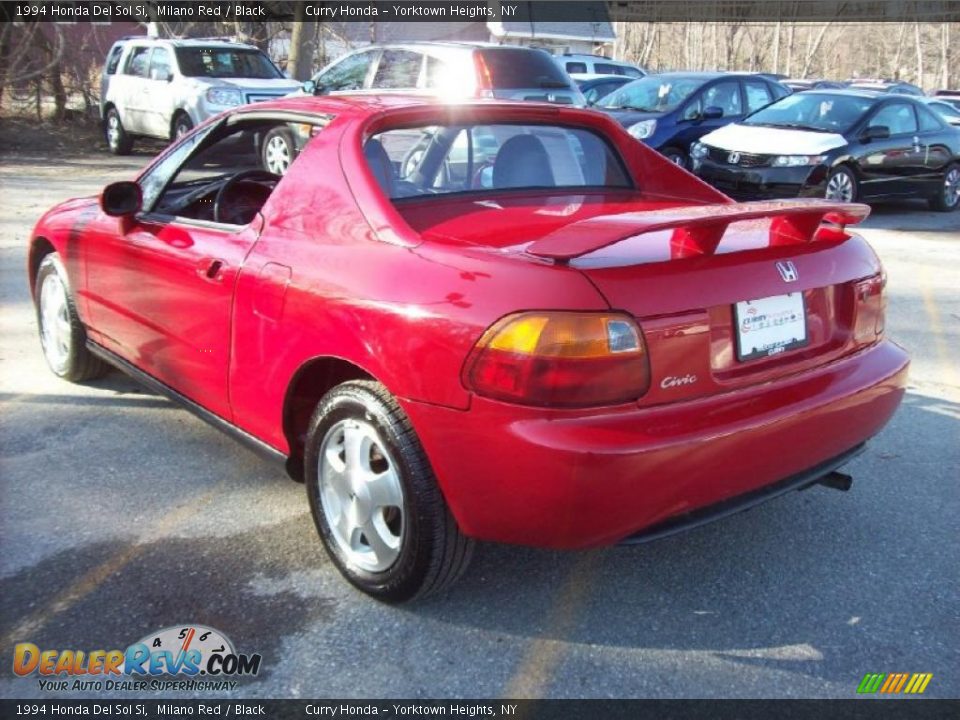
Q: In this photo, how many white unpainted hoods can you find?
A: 1